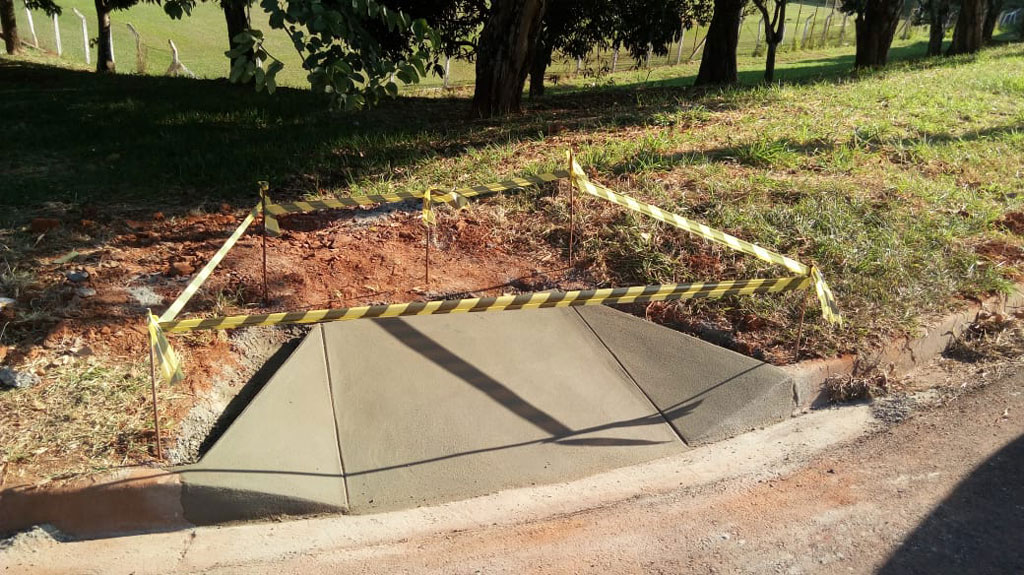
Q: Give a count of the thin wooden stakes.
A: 5